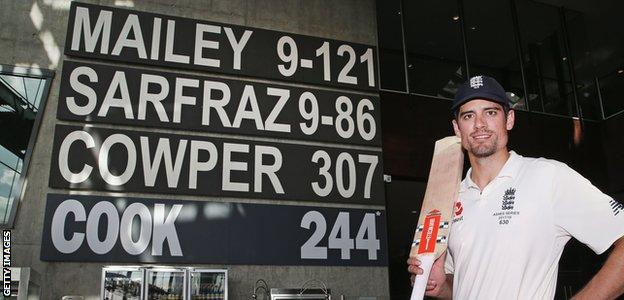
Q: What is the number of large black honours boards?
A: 4